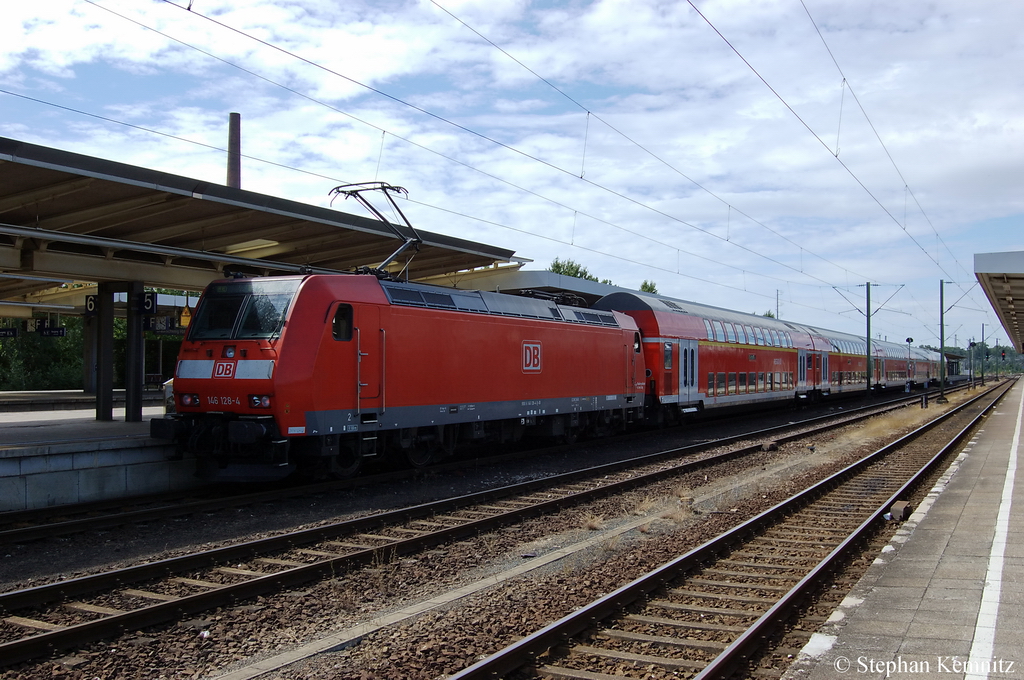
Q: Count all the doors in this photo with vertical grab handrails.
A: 2